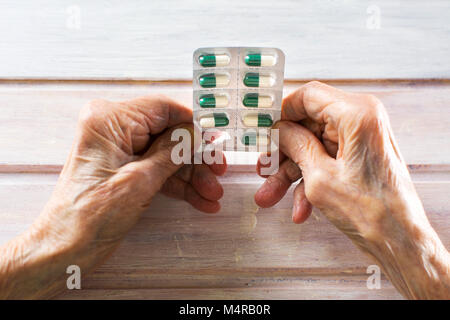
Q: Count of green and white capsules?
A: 9